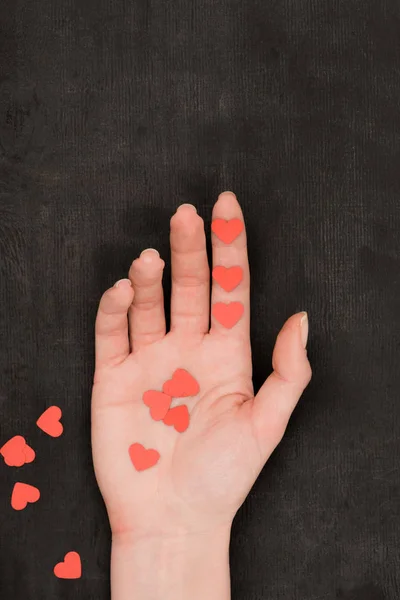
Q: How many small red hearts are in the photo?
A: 12